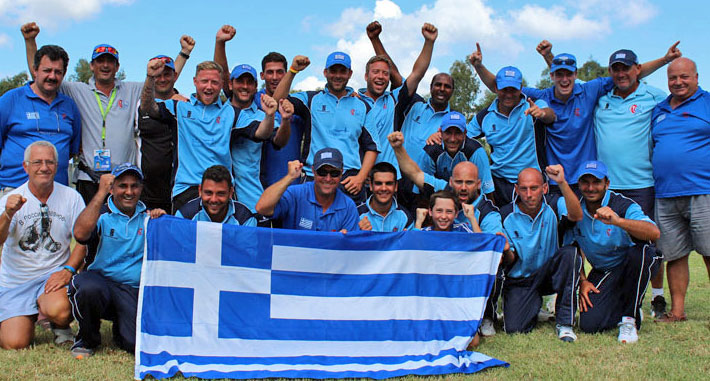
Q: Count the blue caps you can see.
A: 11